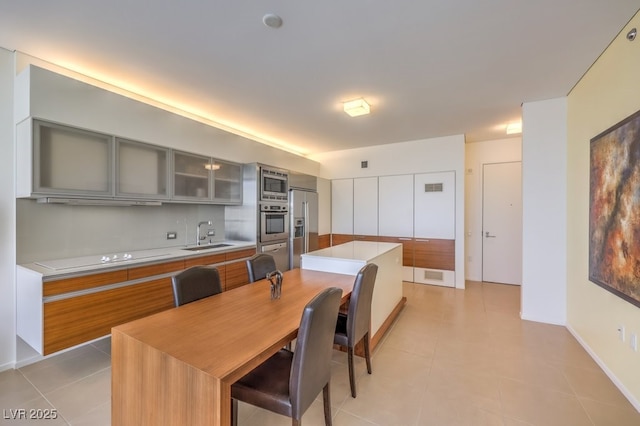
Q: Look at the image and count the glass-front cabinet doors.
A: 4